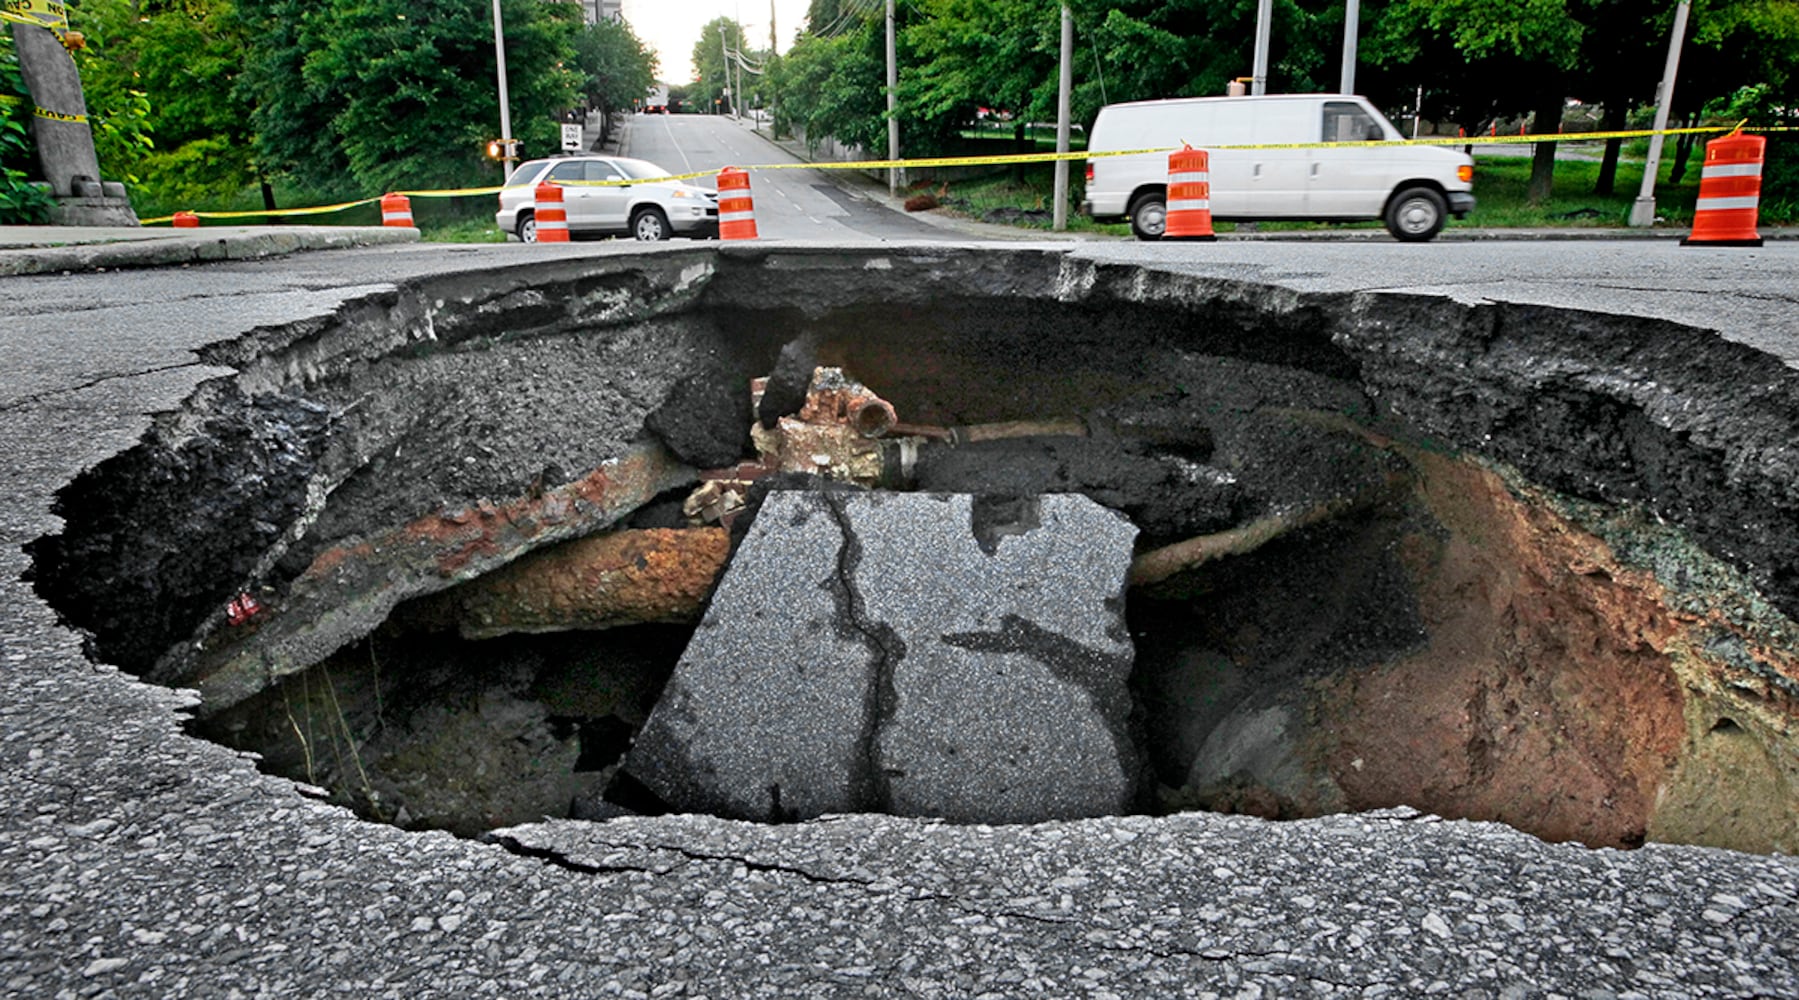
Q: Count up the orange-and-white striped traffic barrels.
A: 6